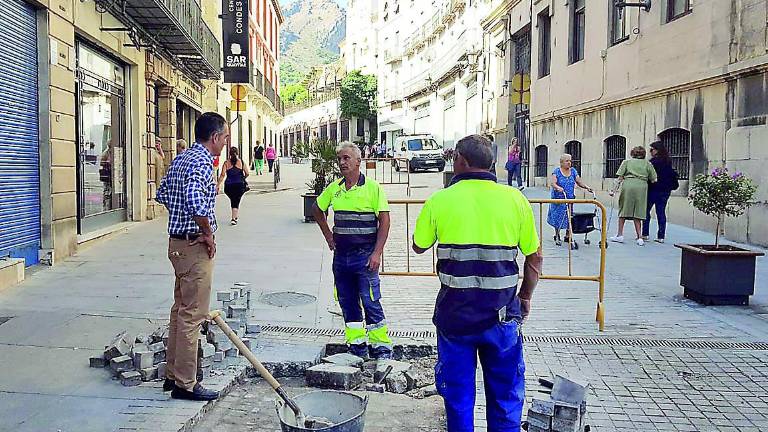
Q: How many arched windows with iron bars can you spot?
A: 4